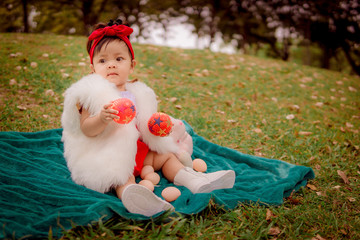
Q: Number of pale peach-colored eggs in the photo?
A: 5